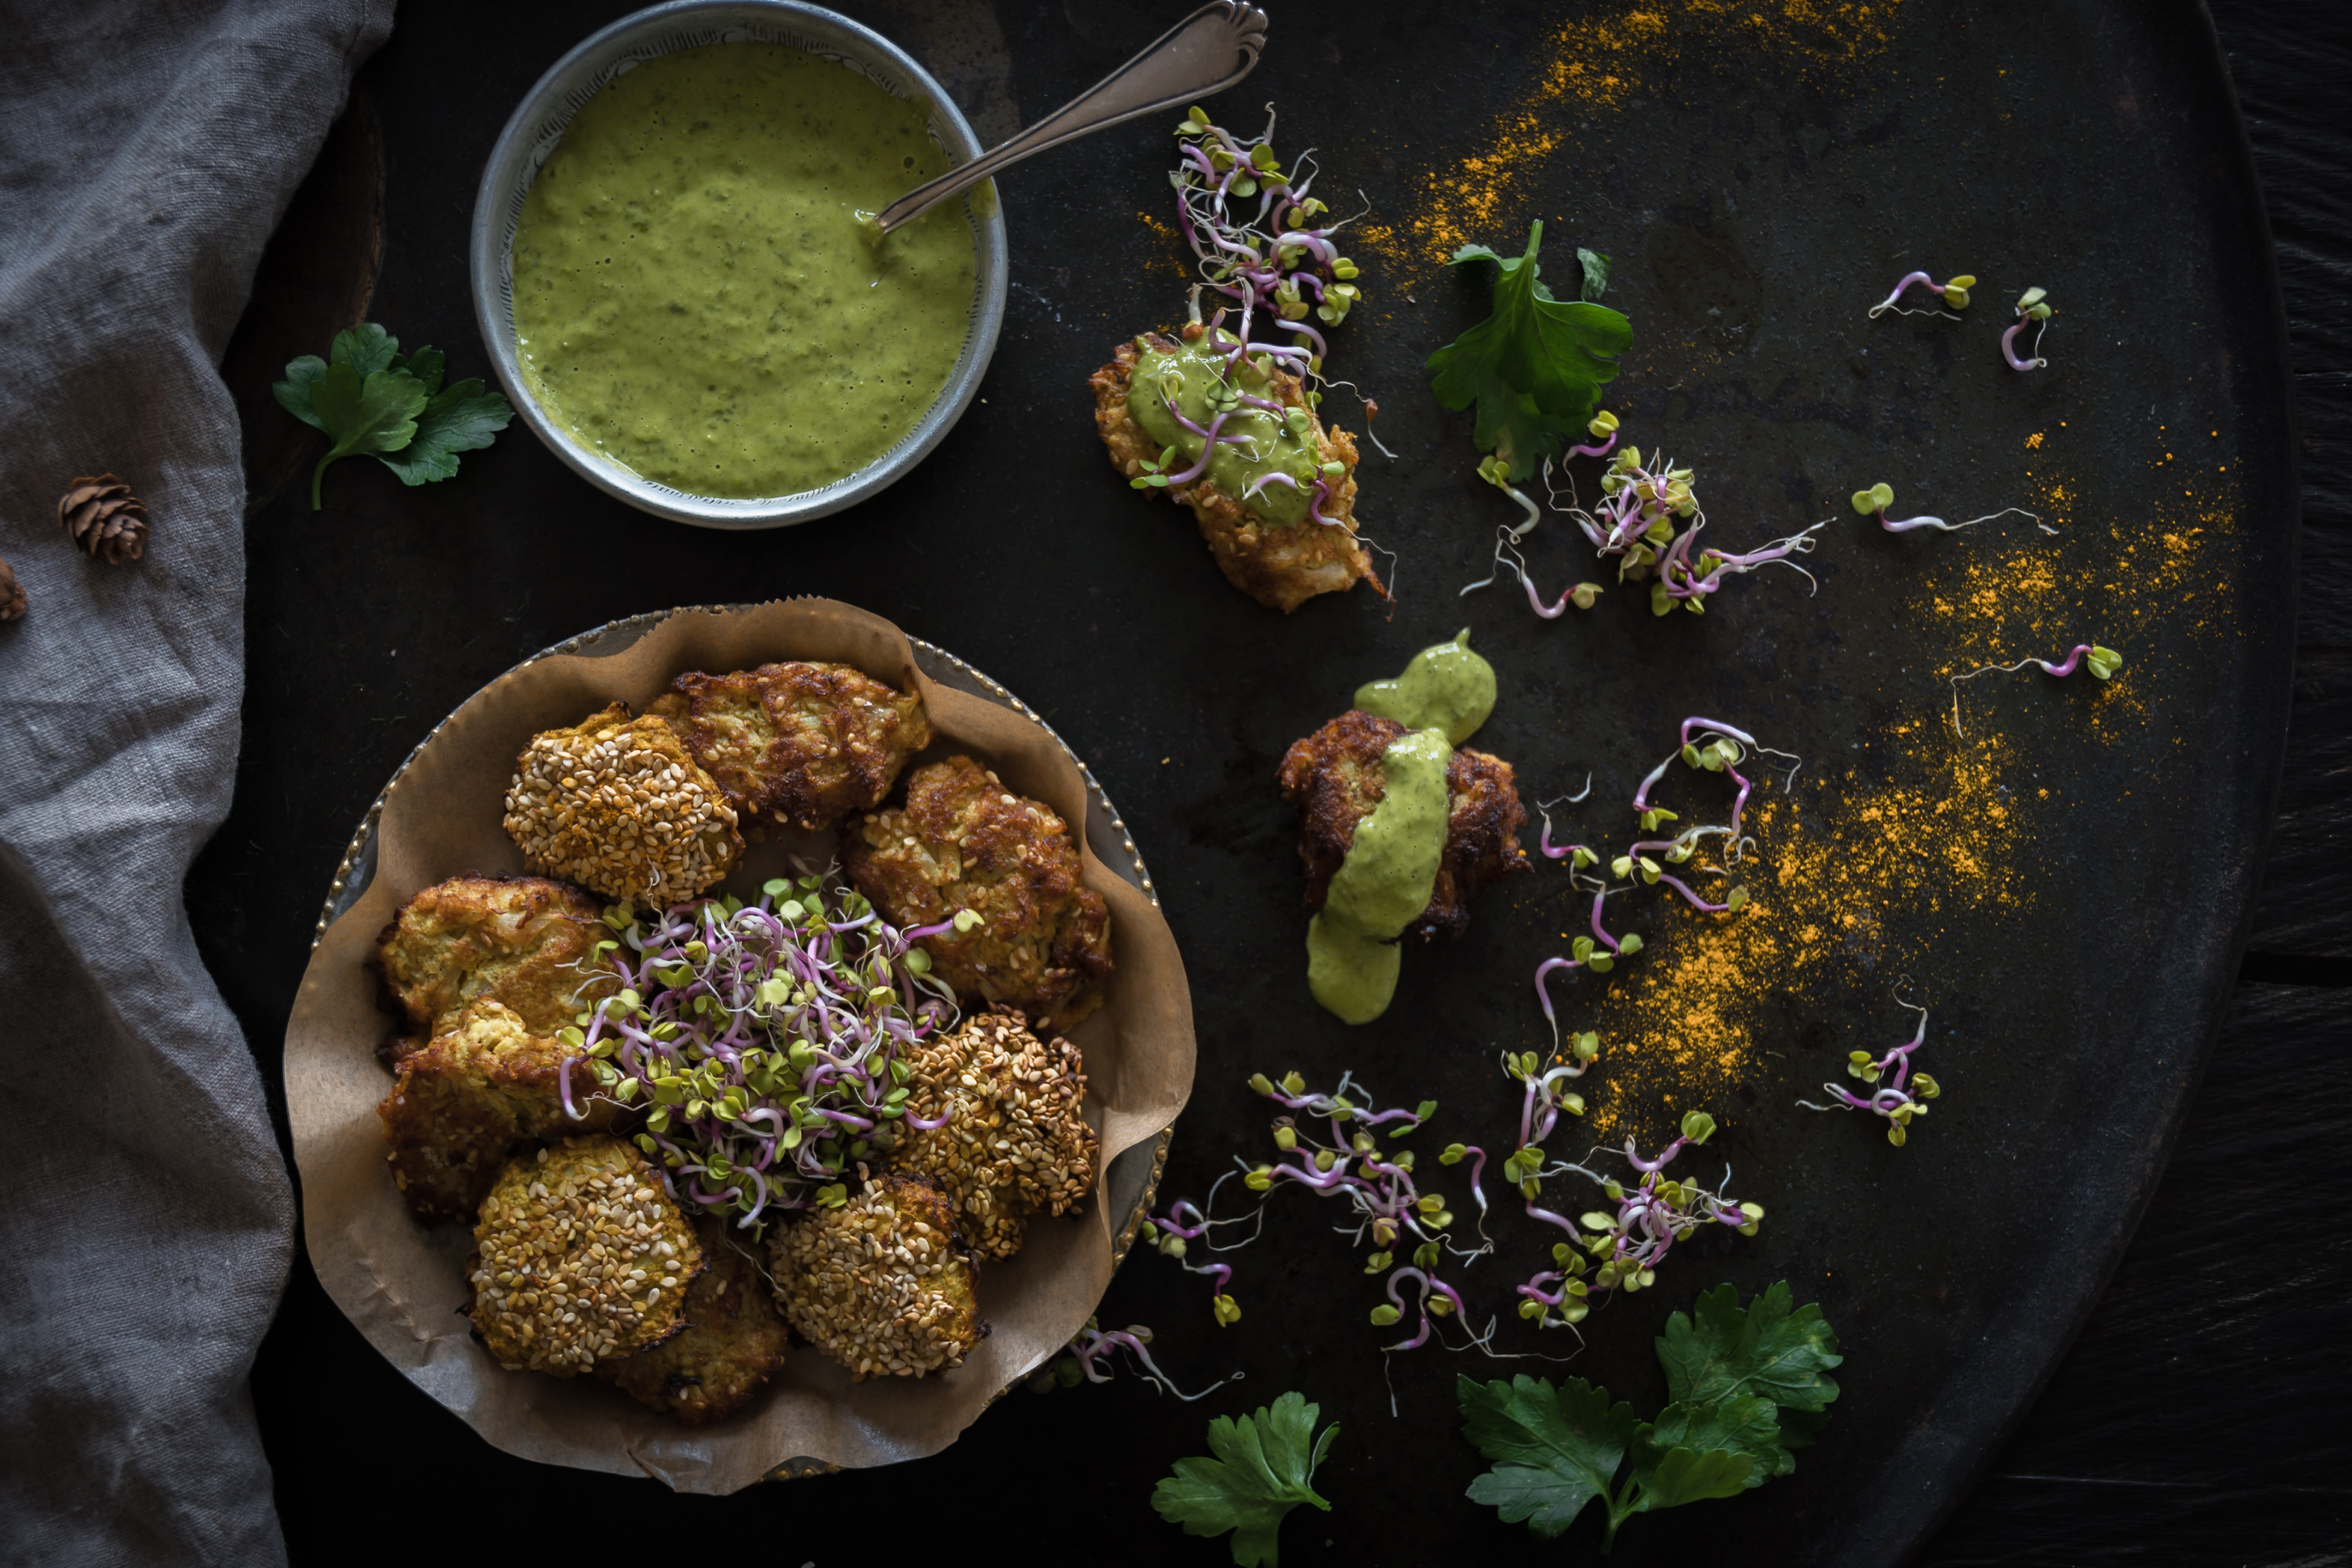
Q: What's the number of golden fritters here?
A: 11